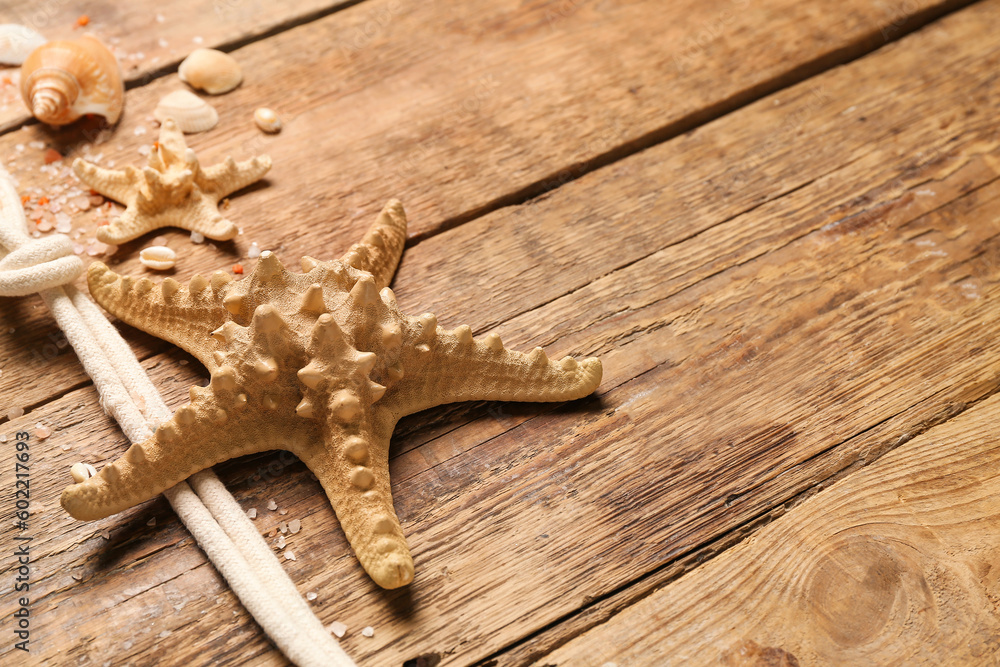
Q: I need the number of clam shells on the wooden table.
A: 3